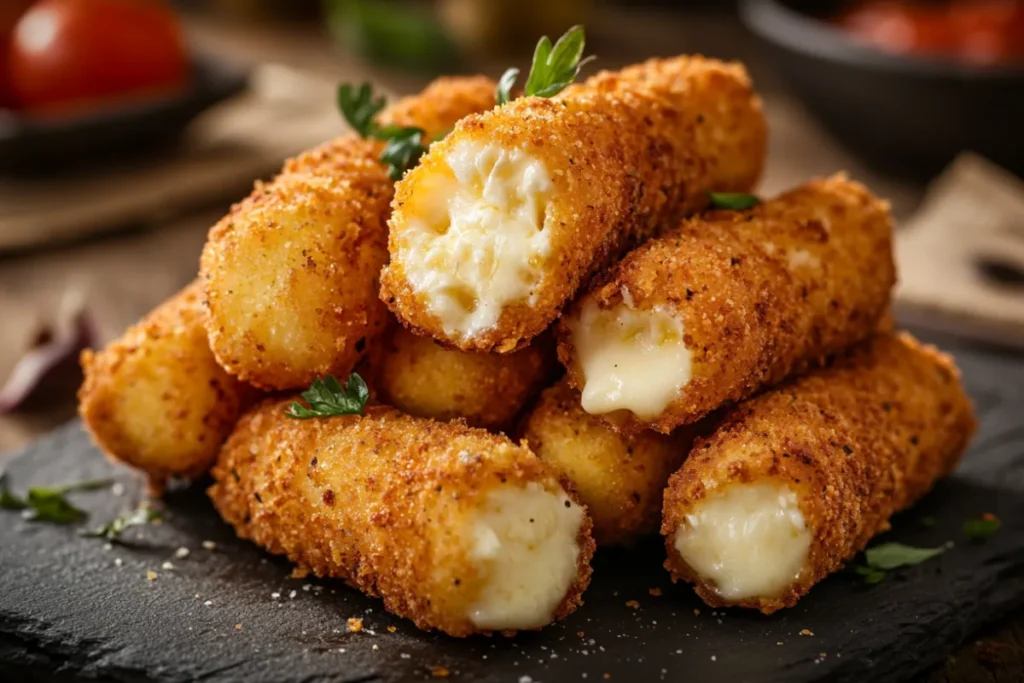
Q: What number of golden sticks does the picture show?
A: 8